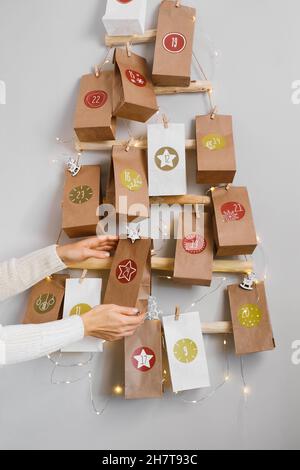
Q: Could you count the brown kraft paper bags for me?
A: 12